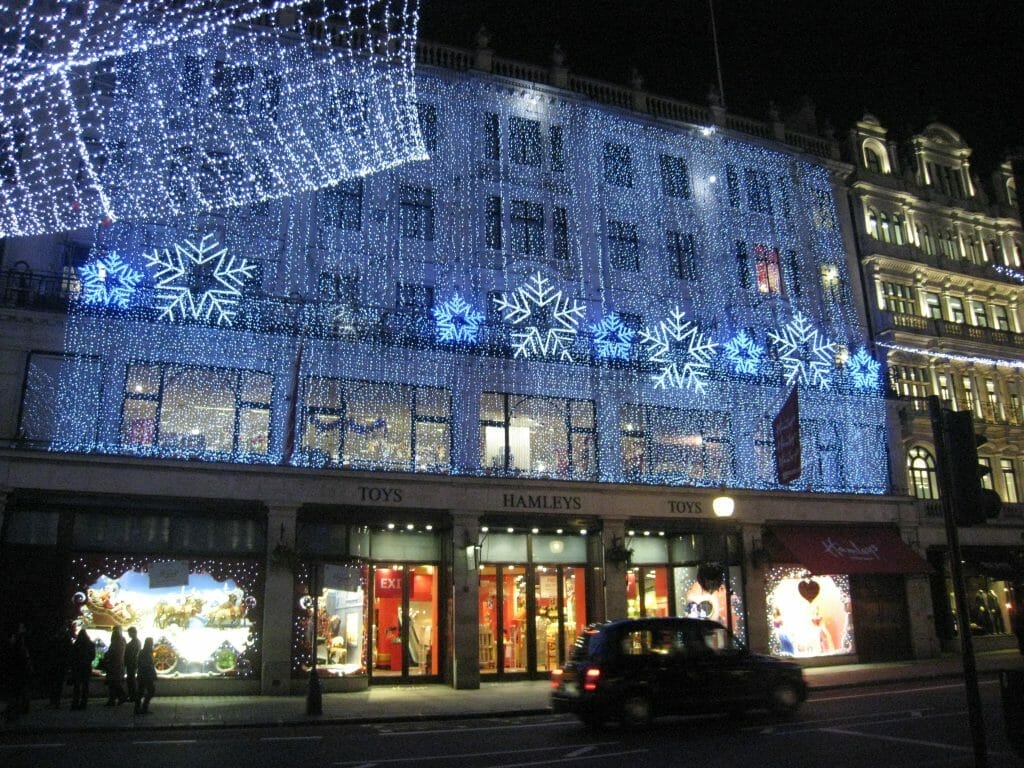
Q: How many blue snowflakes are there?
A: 5